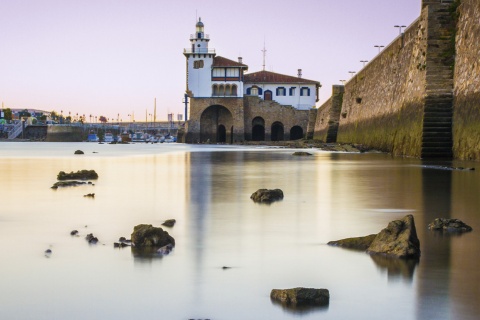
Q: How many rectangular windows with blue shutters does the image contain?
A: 3